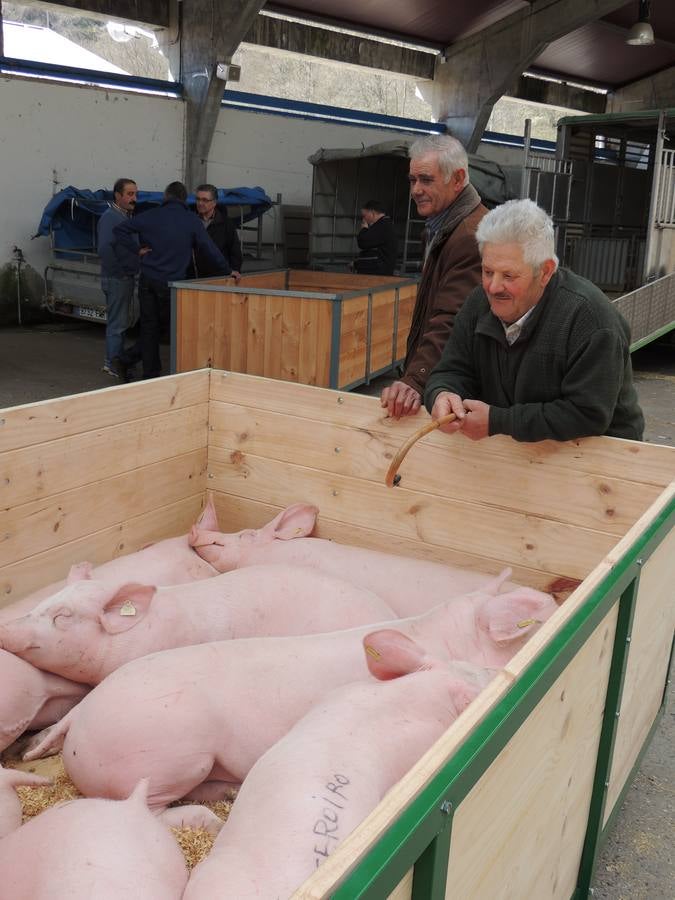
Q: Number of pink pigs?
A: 8